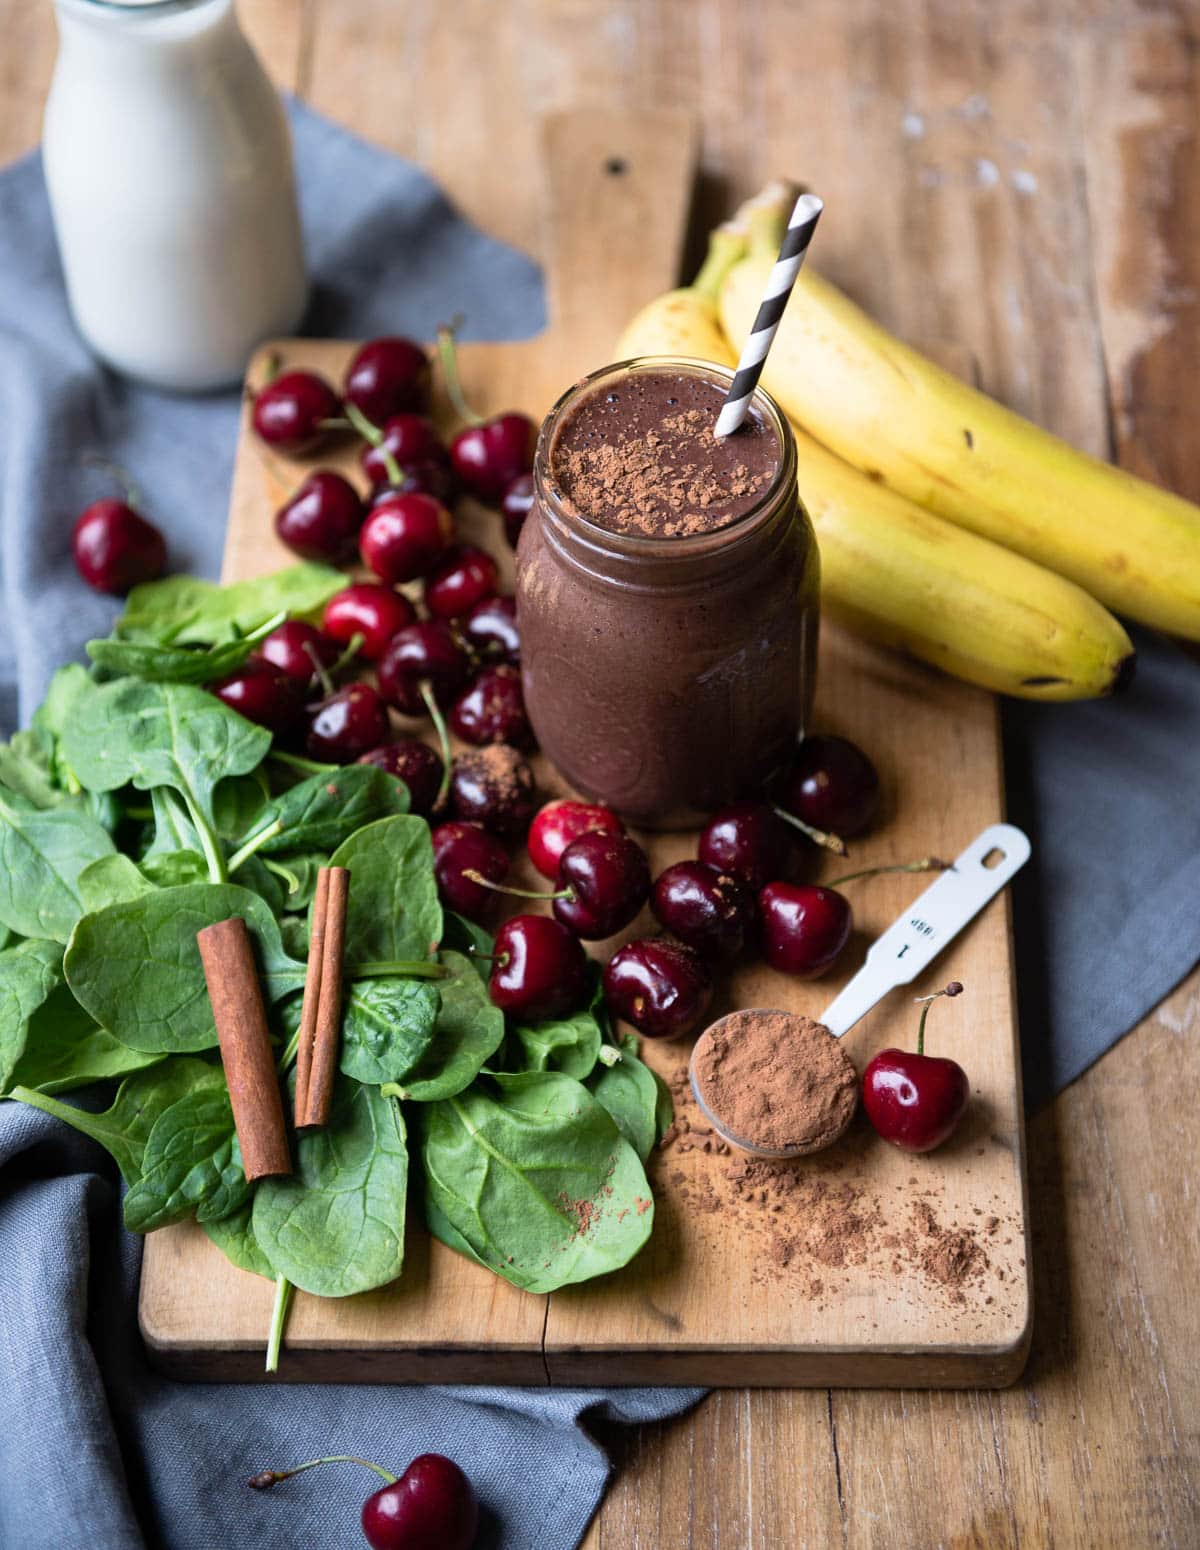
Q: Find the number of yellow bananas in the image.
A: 2